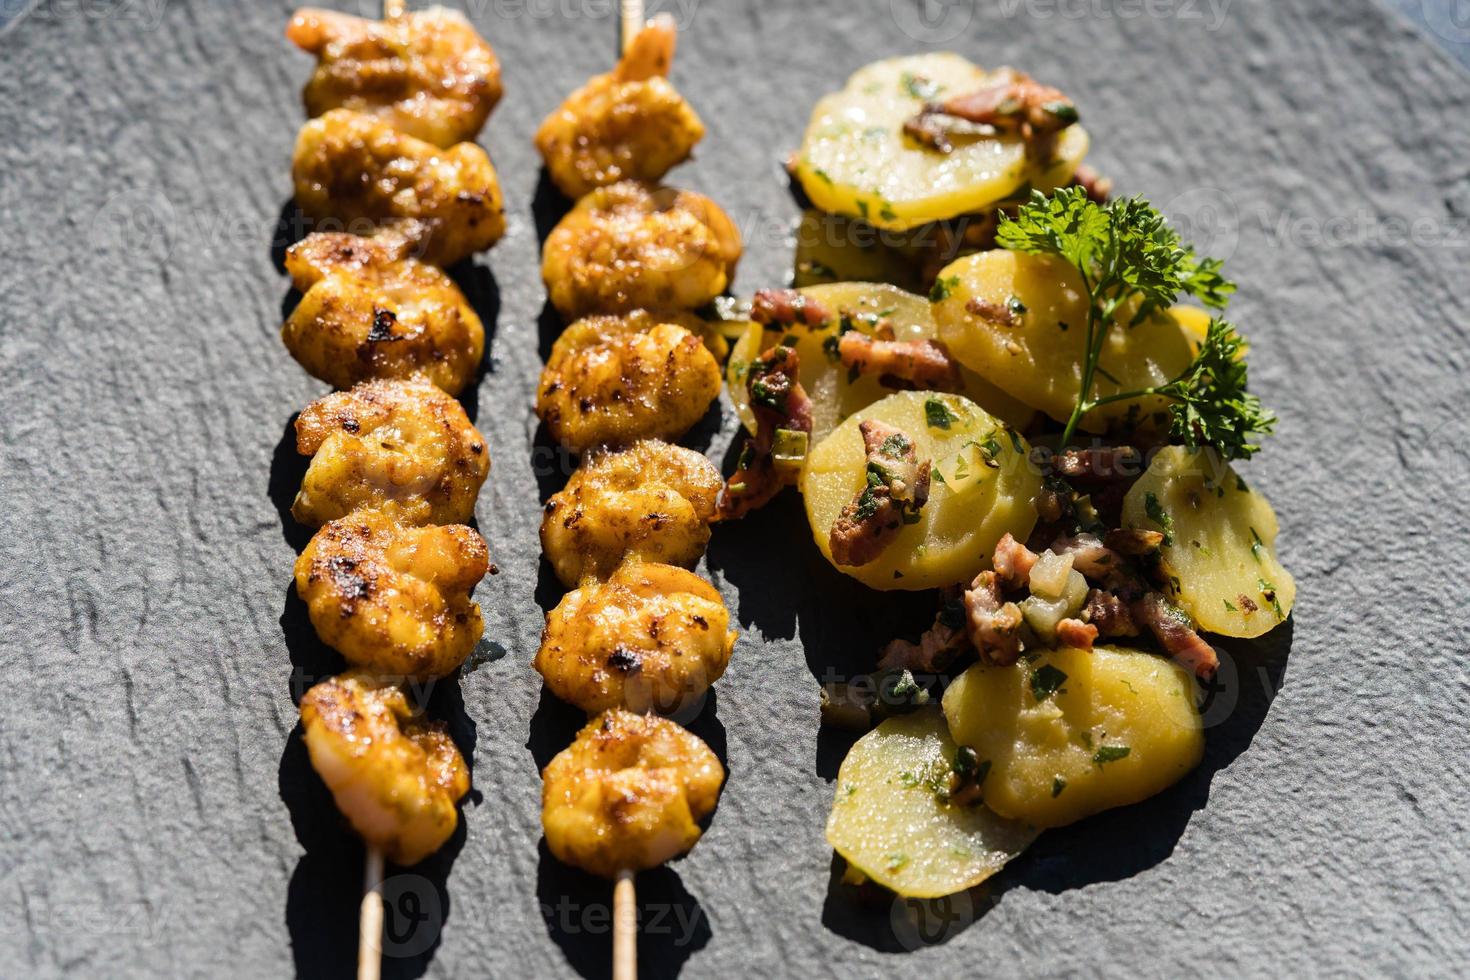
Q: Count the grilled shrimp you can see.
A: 12